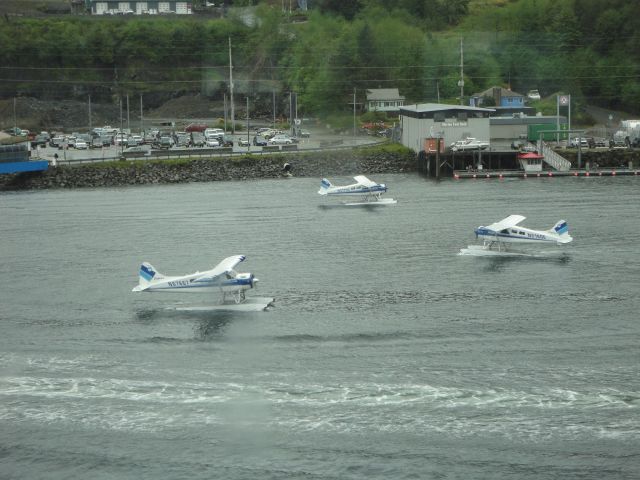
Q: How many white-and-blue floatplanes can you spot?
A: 3